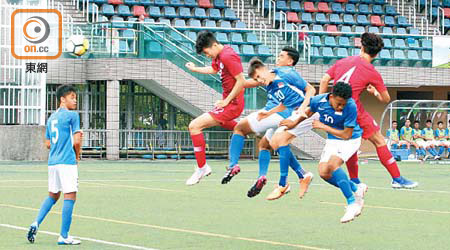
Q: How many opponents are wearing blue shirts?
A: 4